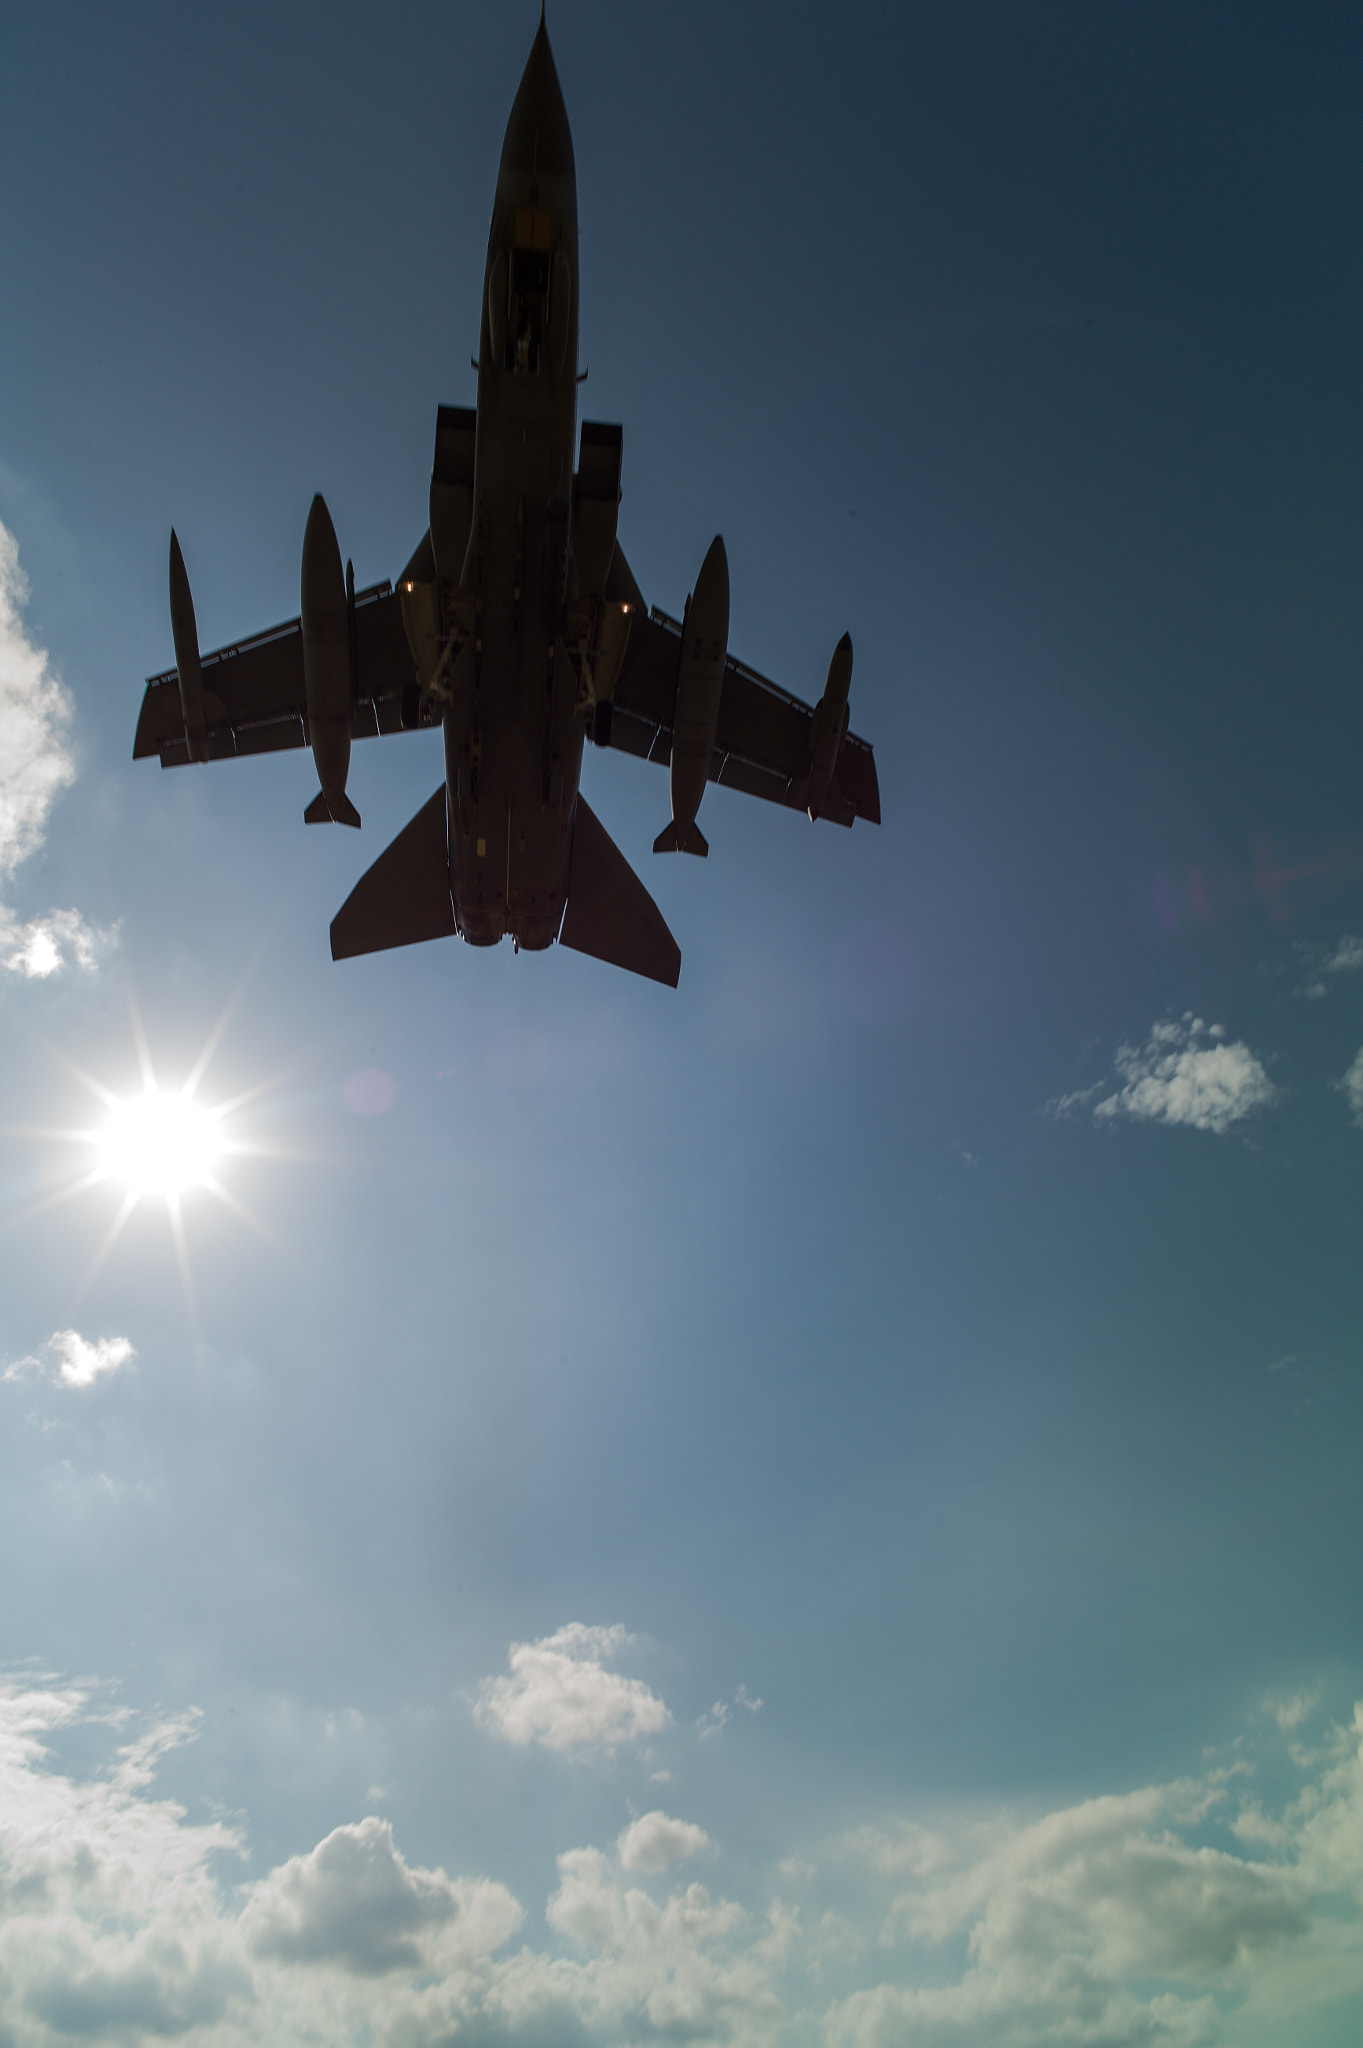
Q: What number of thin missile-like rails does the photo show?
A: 2